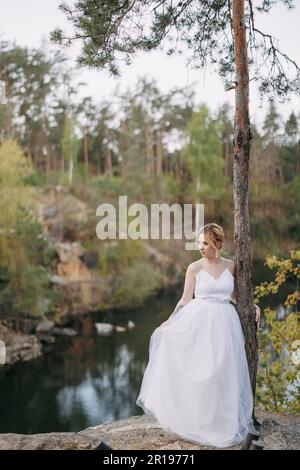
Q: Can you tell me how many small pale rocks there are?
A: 3